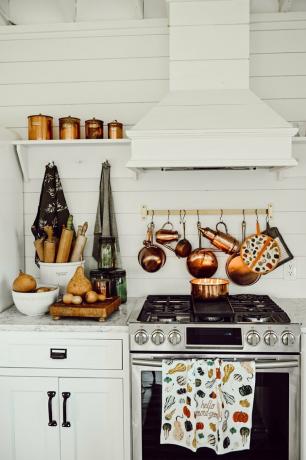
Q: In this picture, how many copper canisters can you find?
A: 4